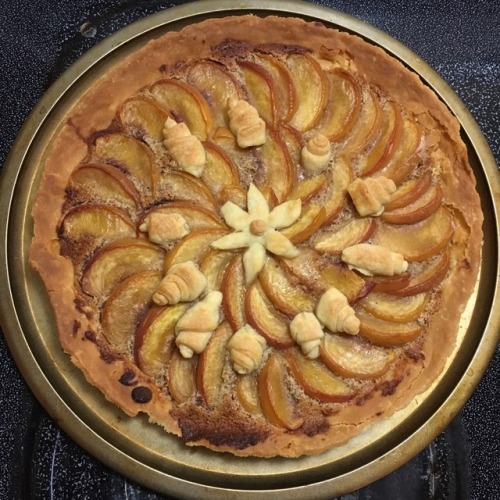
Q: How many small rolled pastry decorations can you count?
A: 11